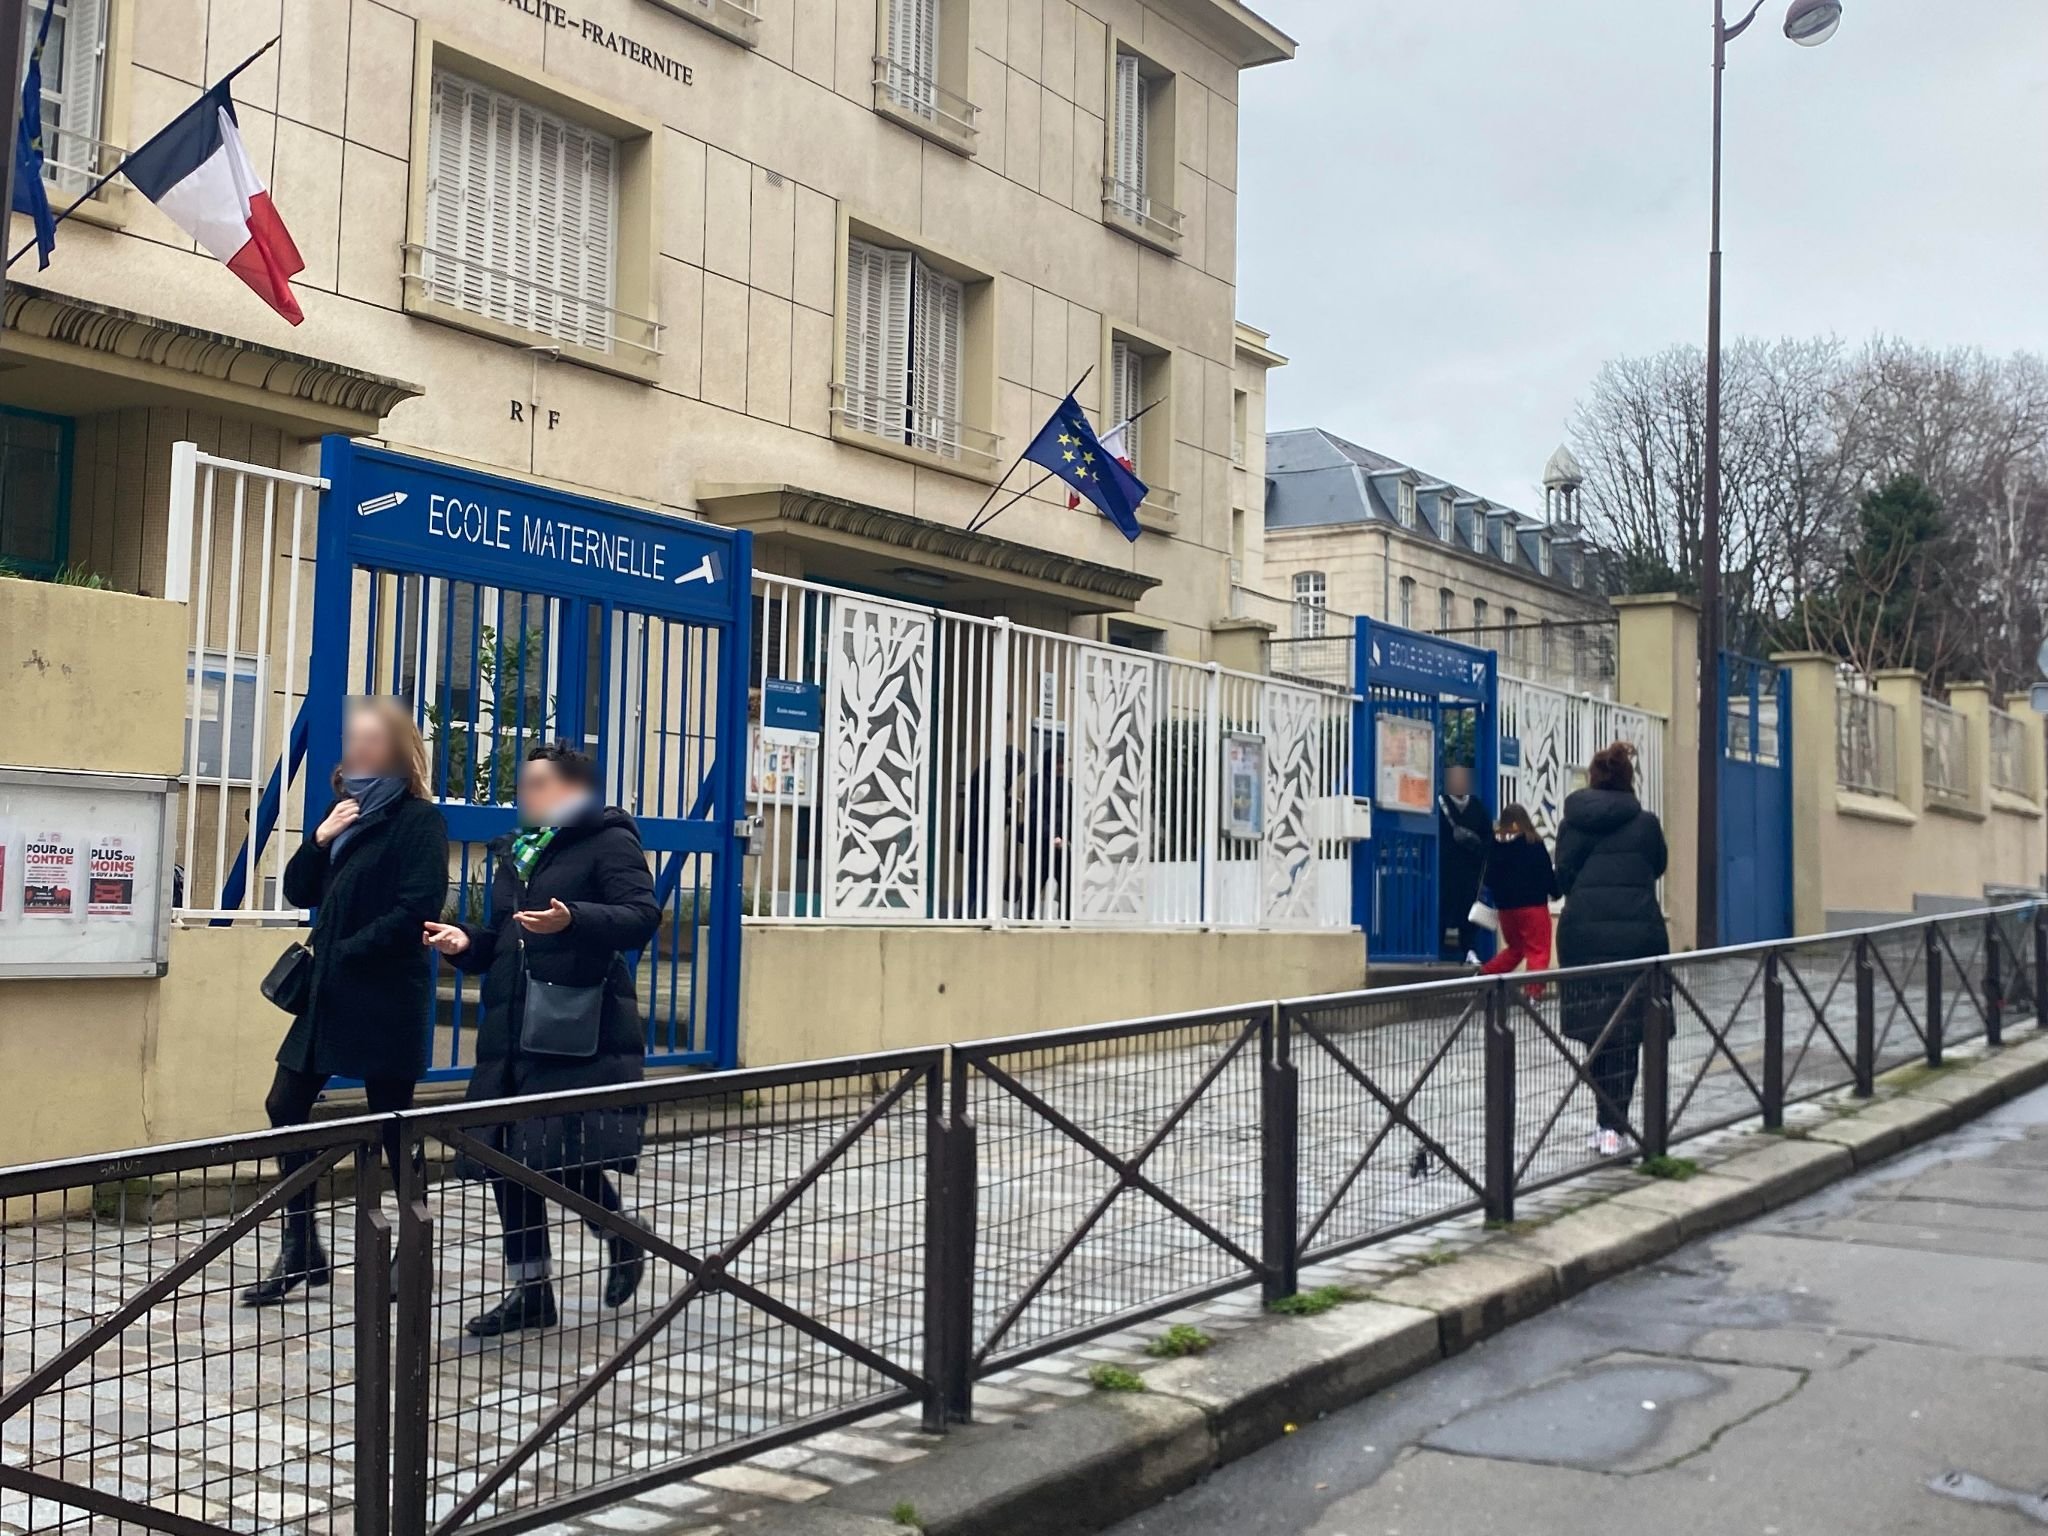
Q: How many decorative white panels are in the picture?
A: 5